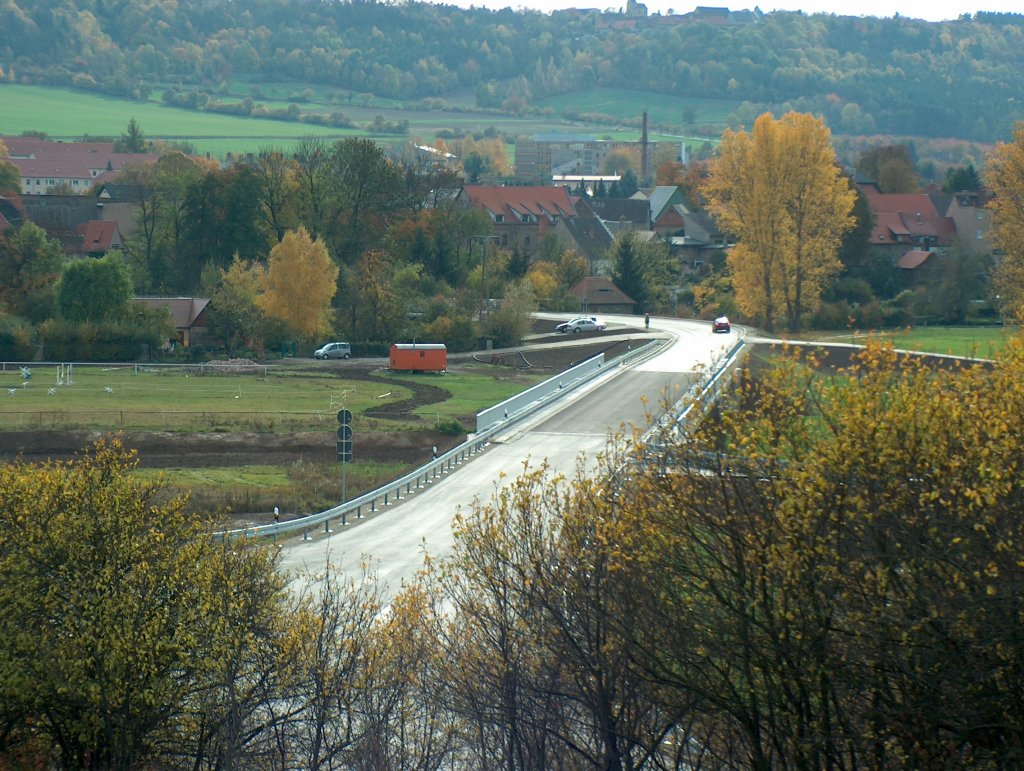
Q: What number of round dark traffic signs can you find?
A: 2